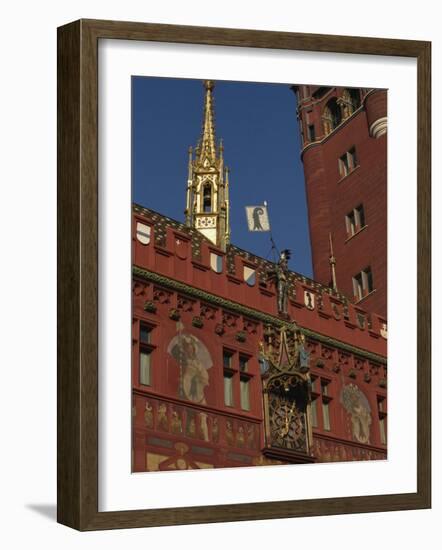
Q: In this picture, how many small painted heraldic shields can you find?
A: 8